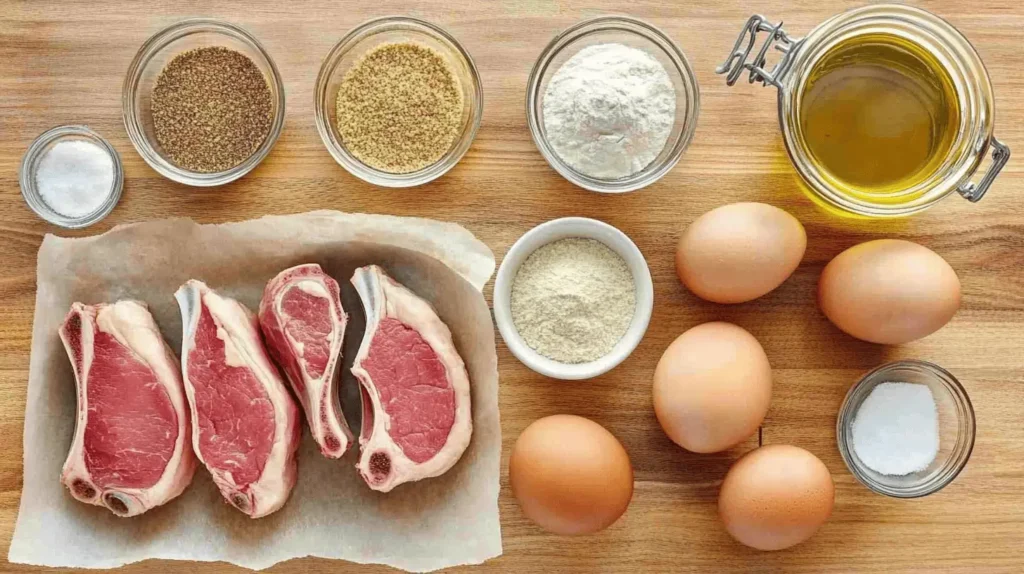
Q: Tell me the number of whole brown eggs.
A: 5